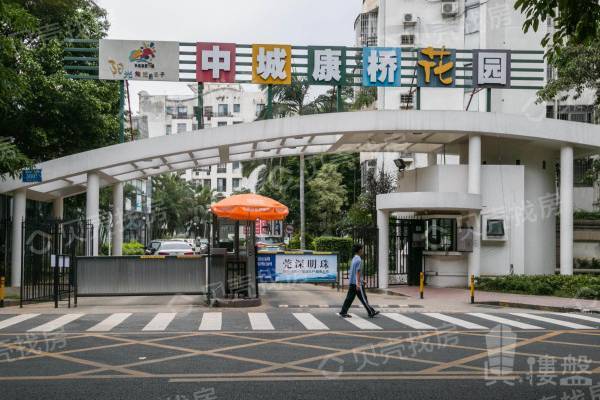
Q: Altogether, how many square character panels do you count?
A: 6